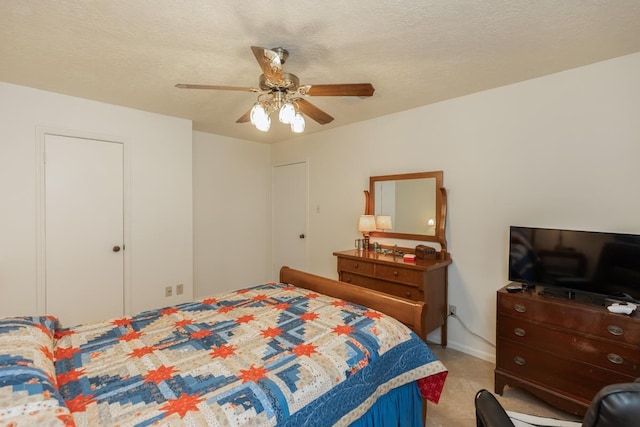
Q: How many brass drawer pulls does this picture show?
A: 5